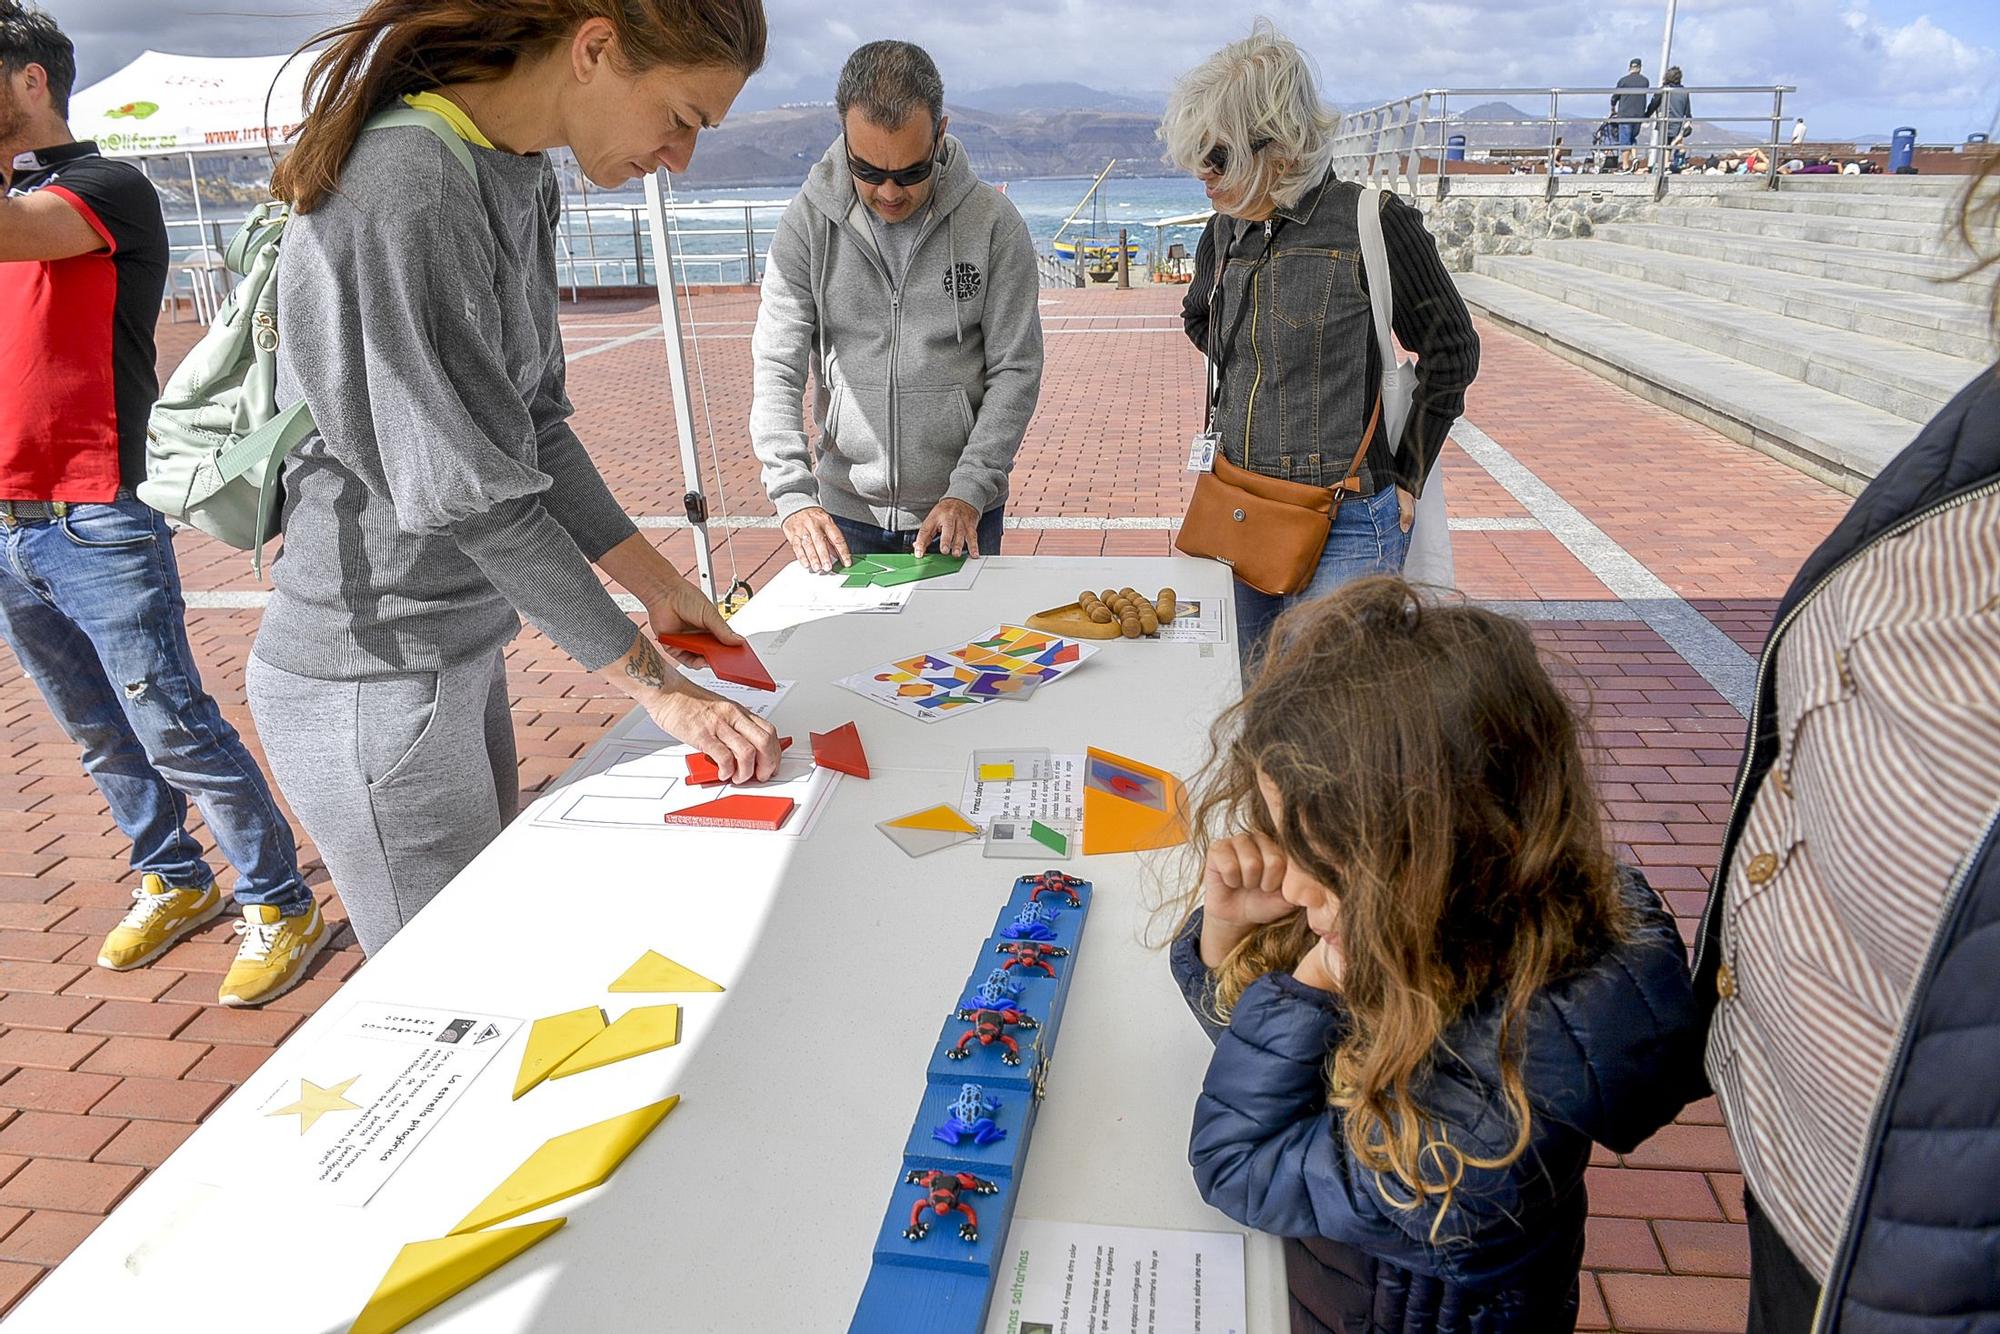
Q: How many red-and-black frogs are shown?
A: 4